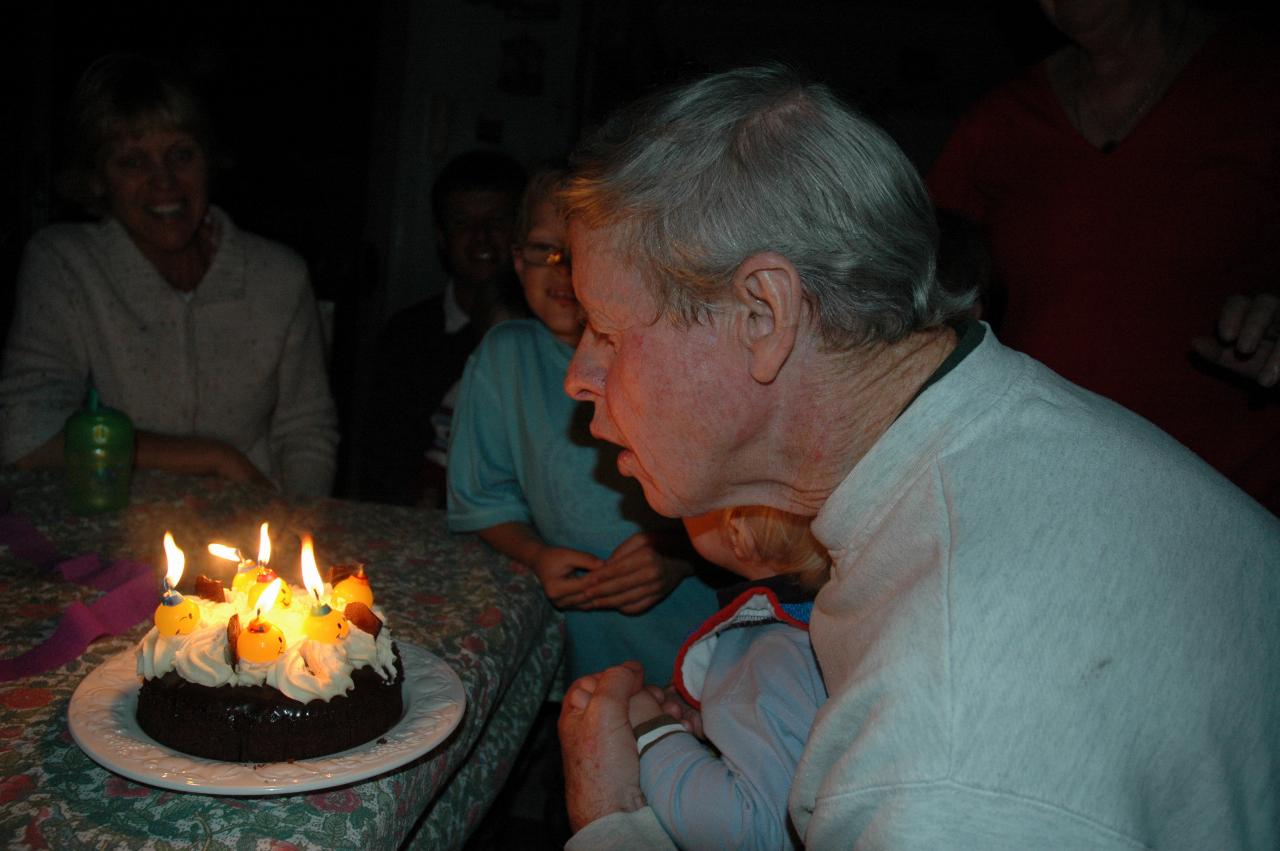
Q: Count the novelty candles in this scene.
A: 6